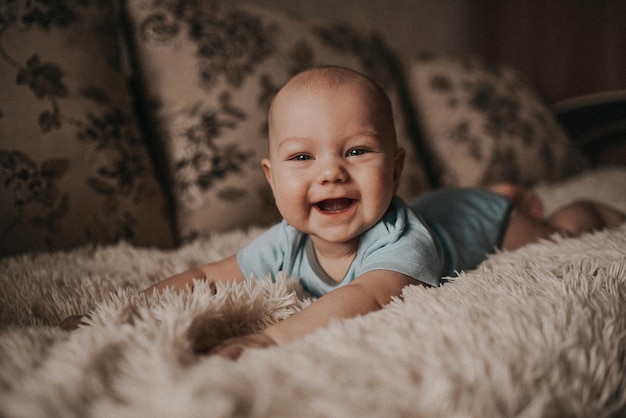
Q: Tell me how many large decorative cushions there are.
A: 3